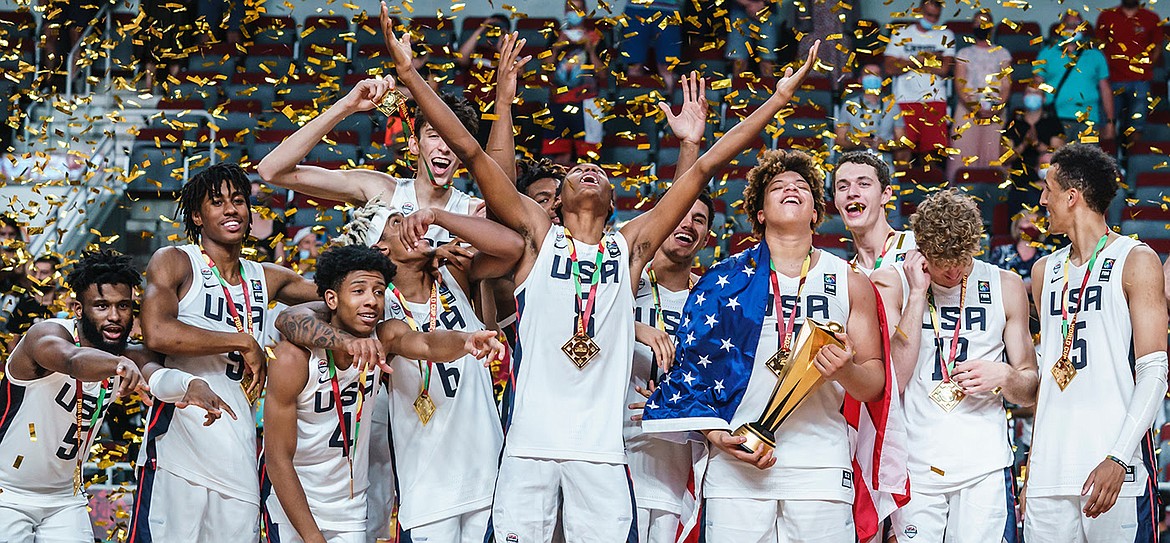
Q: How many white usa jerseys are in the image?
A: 11